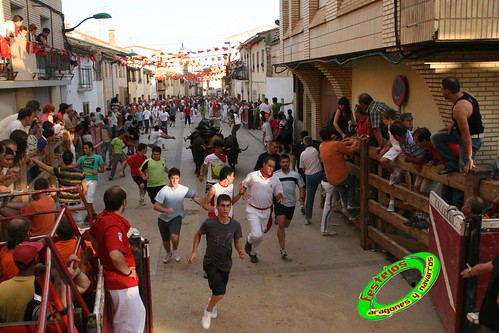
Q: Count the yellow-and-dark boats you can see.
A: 0